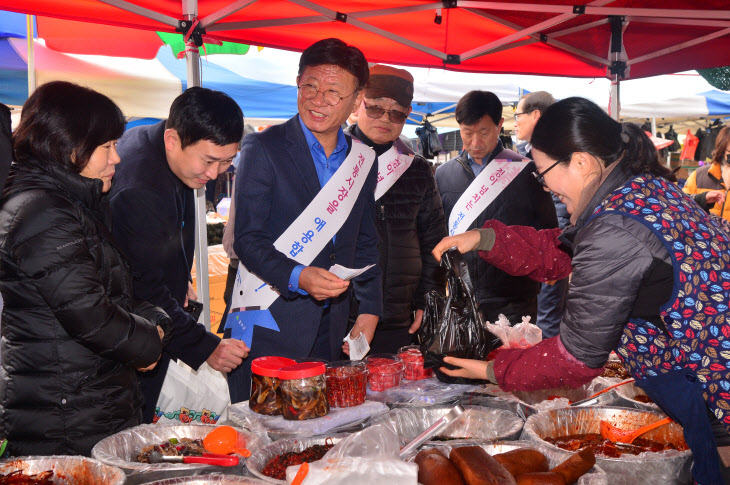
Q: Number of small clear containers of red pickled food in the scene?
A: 3